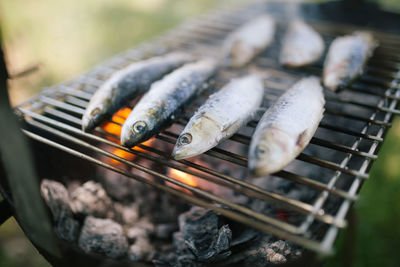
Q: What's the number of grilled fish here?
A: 7